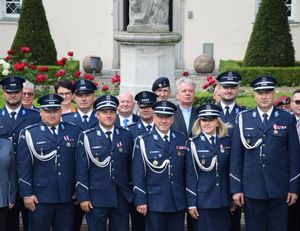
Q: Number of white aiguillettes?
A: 5